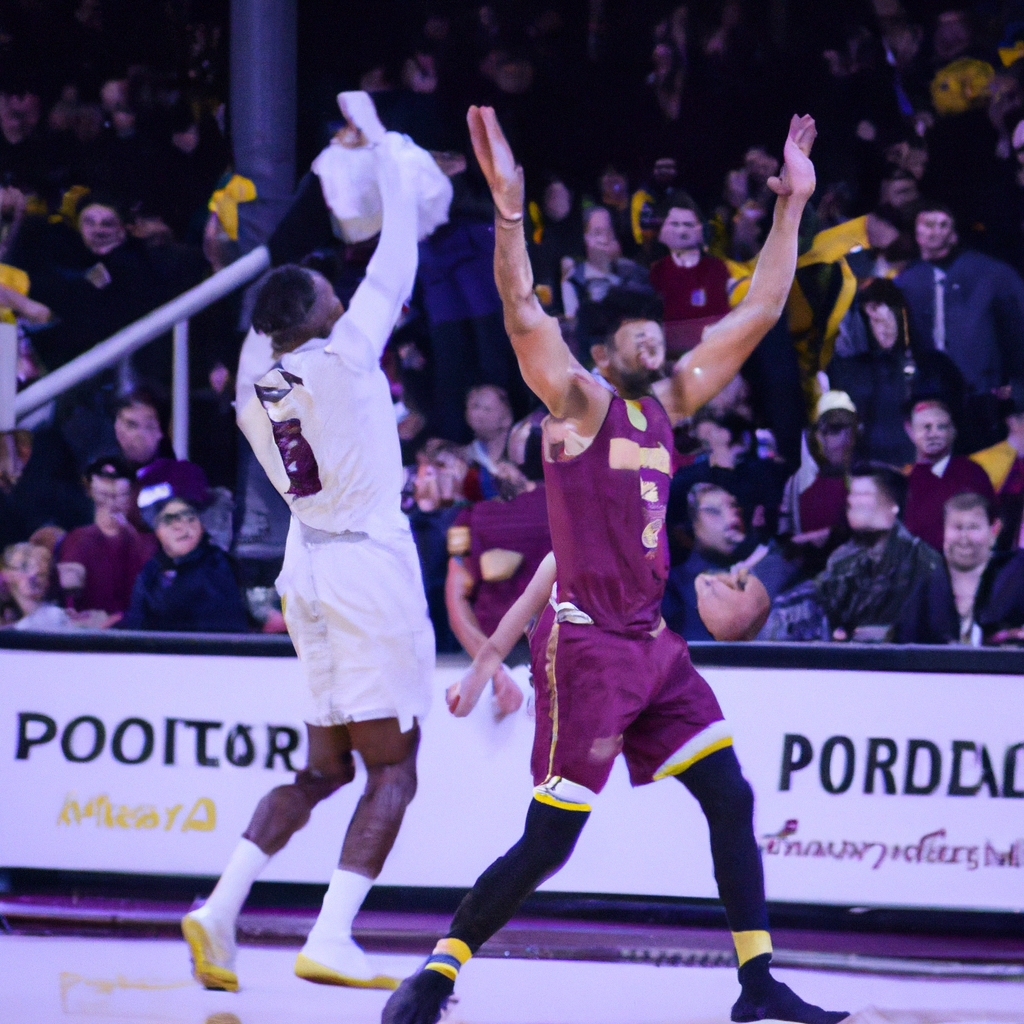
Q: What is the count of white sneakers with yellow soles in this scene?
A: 2